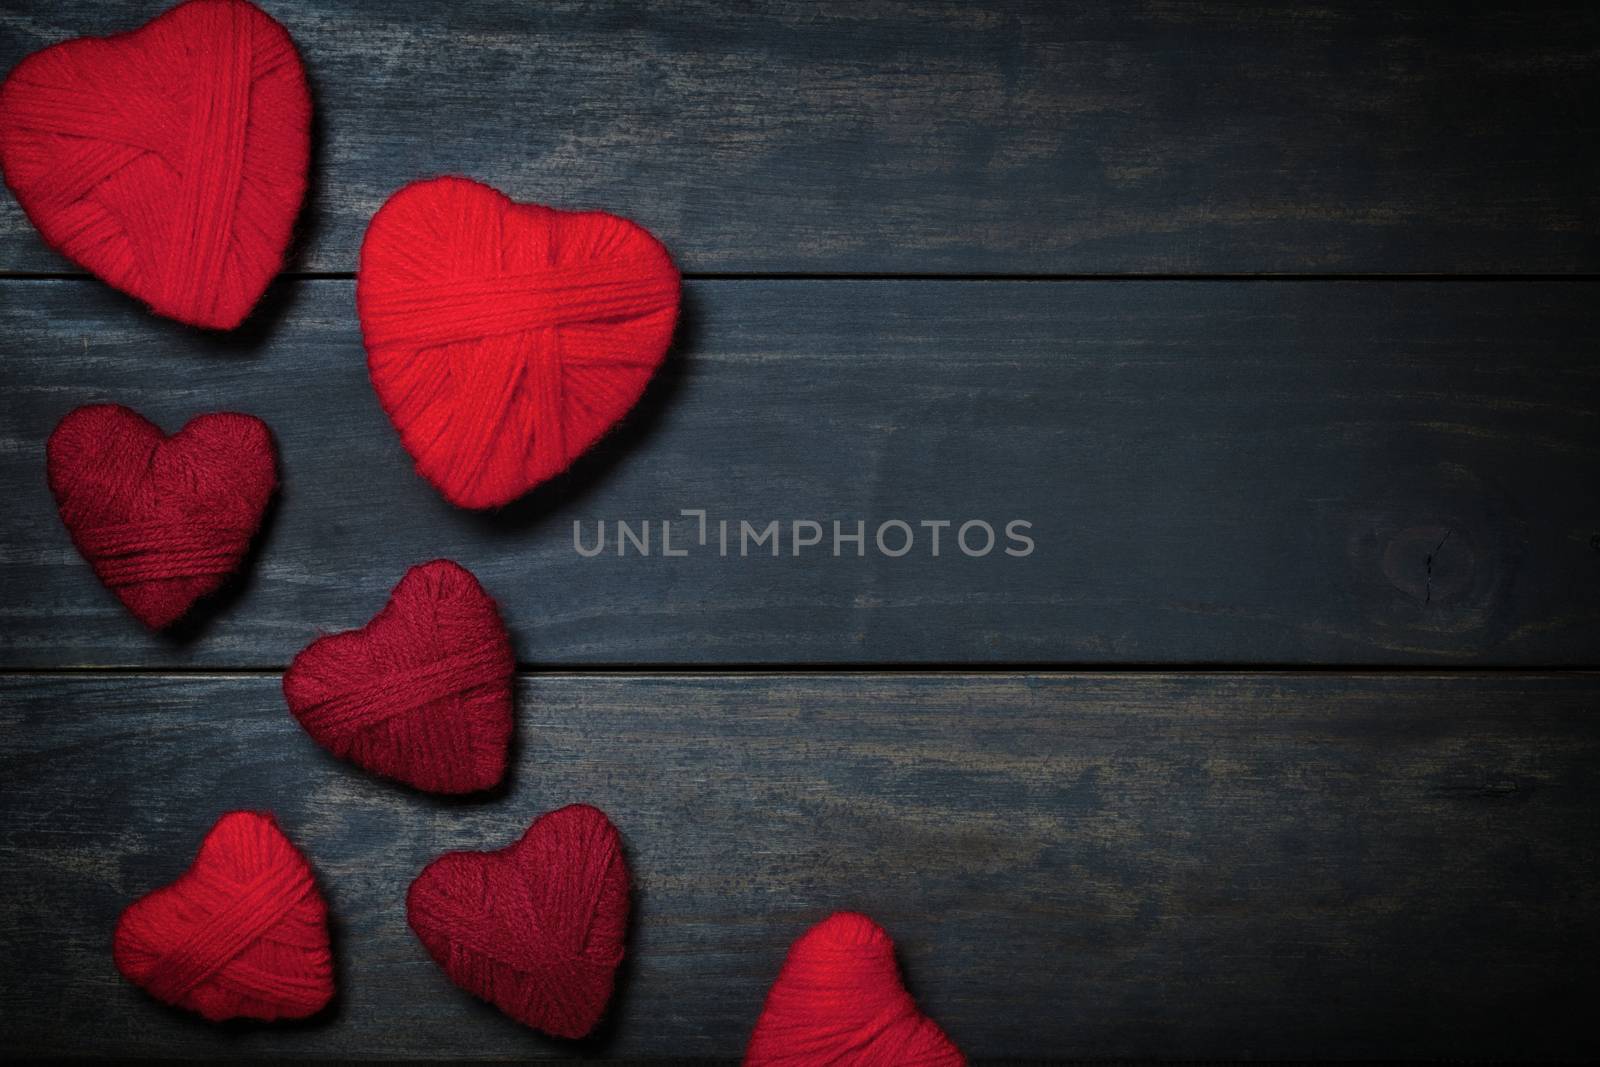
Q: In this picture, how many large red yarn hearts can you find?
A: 2